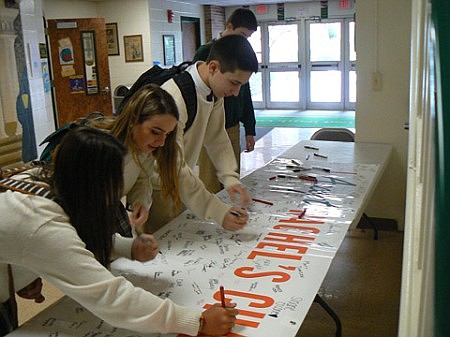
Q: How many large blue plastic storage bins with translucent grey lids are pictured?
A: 0